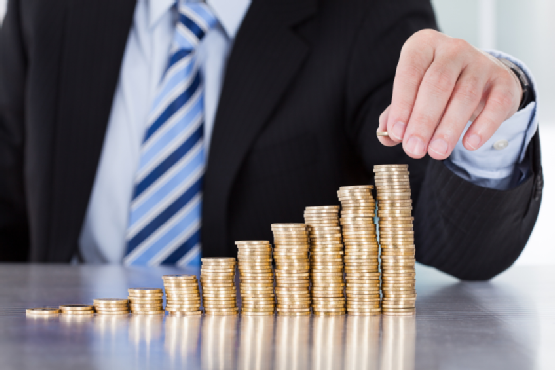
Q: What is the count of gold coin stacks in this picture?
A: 11